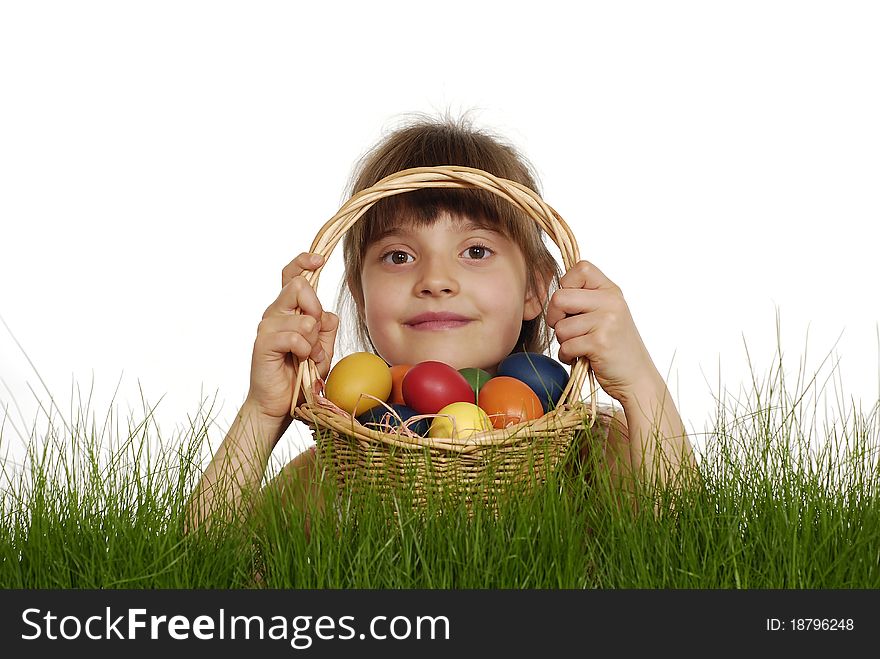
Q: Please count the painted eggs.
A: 8